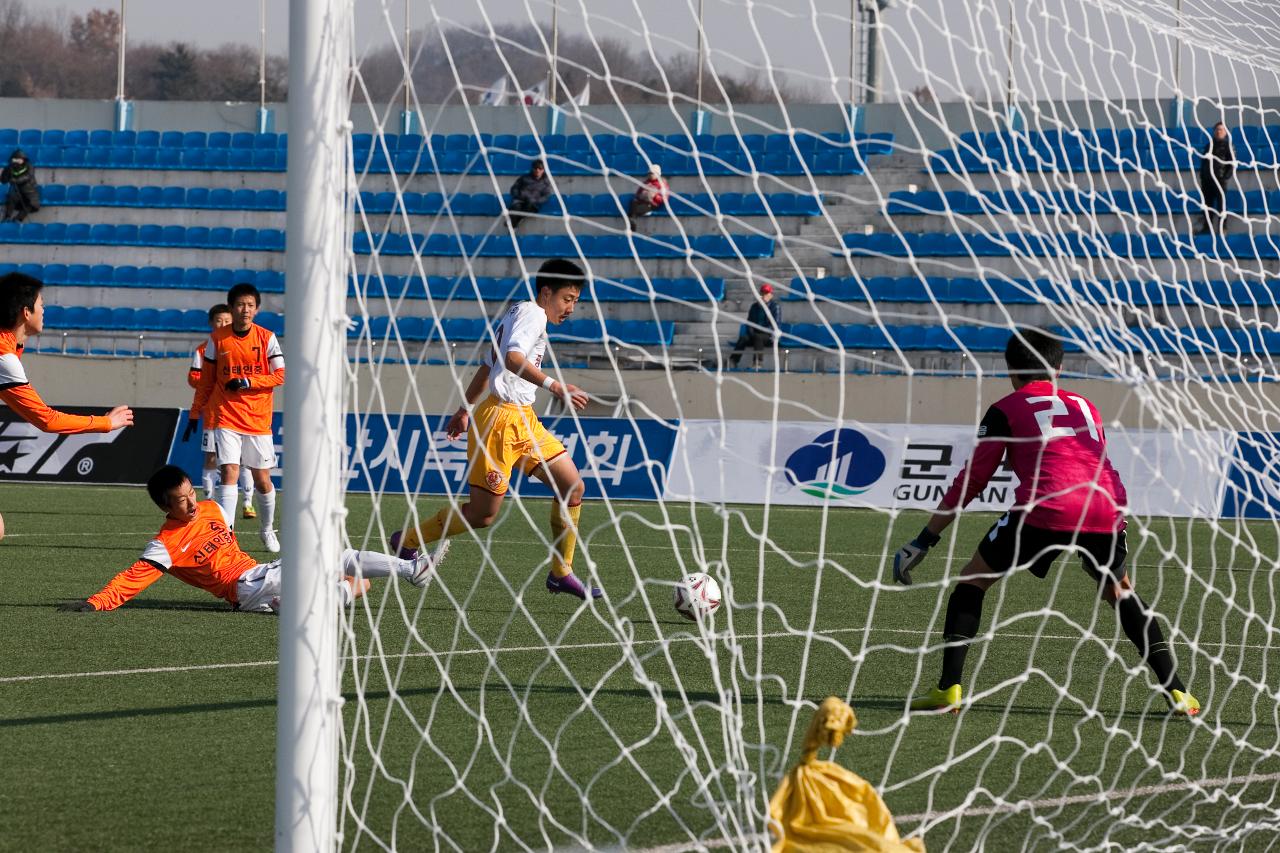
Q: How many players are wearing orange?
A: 4